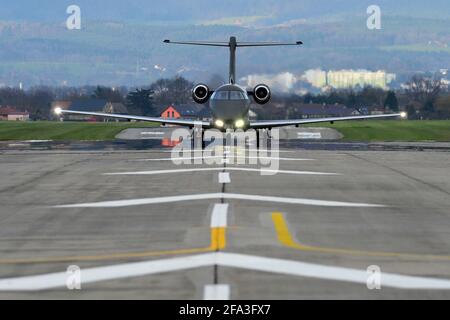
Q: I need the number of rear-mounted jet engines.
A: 2